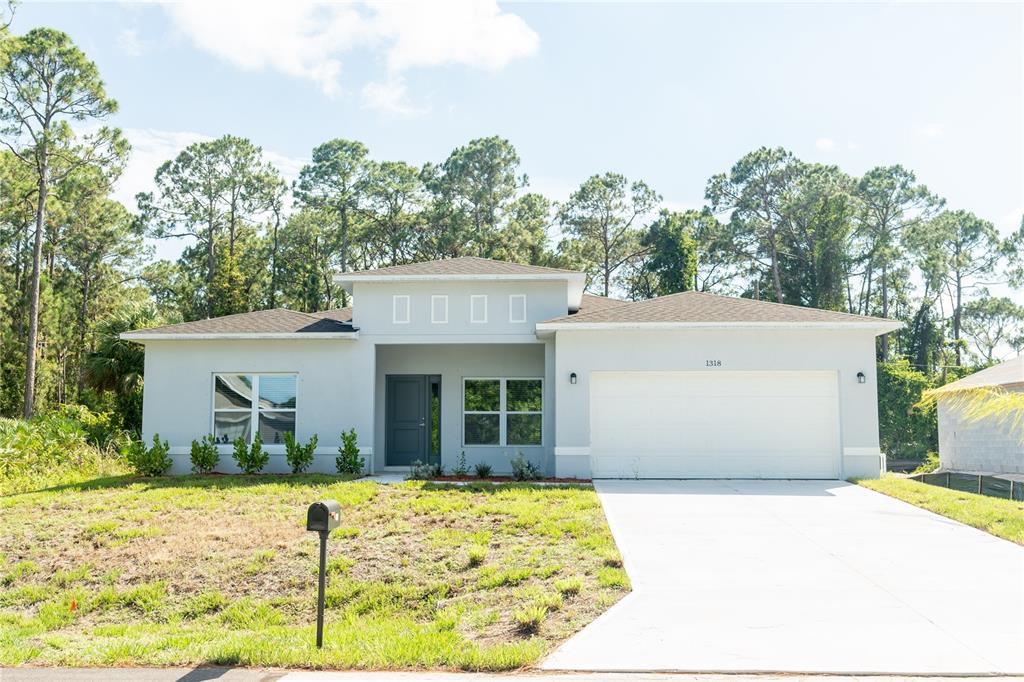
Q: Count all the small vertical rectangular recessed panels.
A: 4